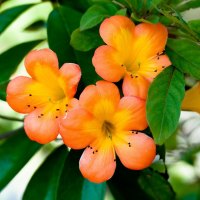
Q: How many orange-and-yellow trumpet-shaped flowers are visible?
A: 3